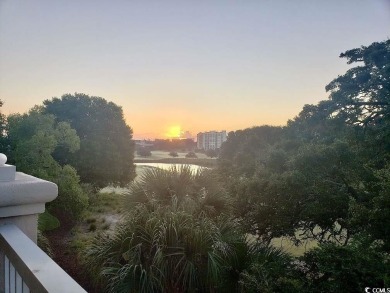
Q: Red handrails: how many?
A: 0